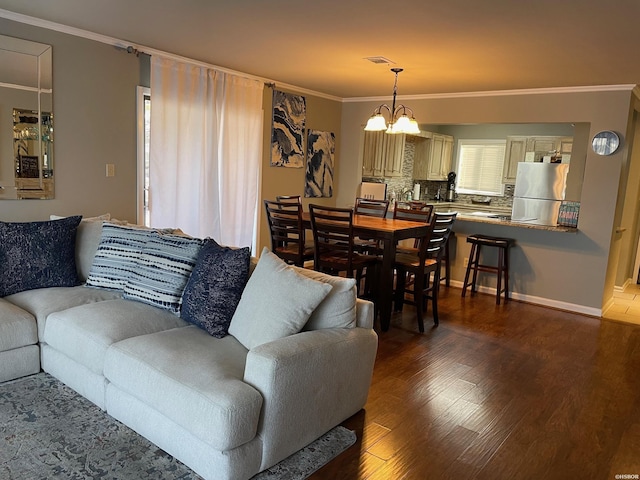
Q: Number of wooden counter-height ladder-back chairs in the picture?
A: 6